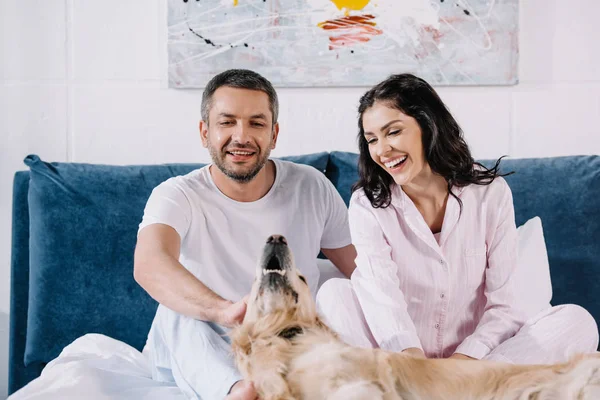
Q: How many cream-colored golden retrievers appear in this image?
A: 1